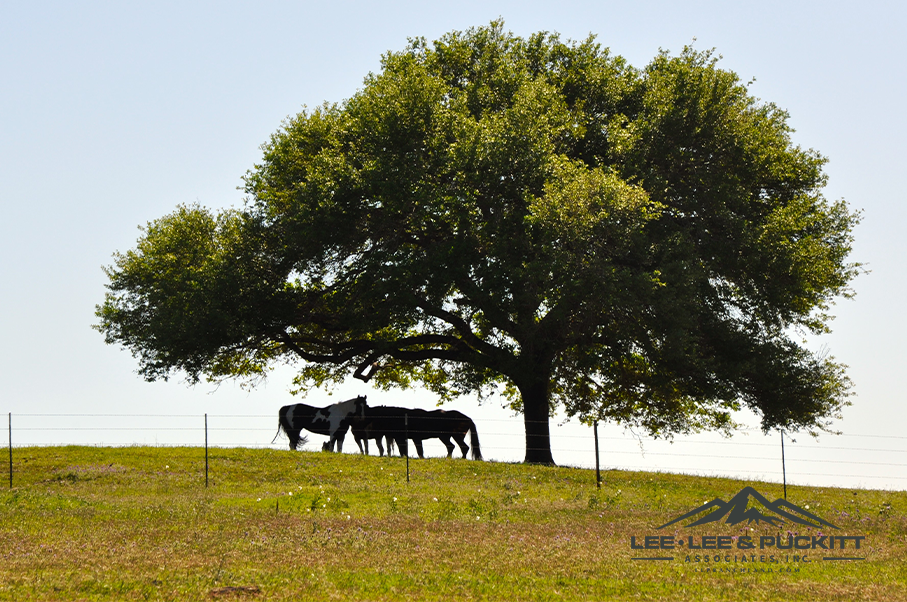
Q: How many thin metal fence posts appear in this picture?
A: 5